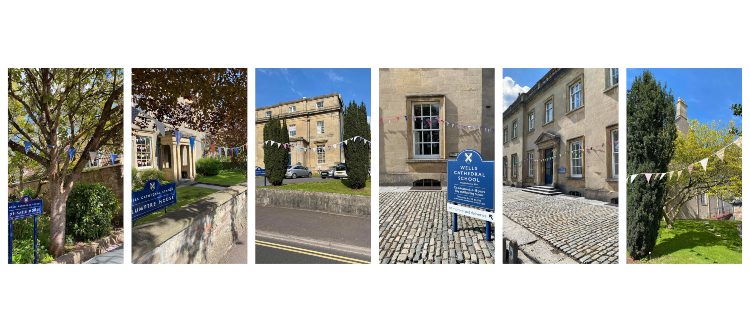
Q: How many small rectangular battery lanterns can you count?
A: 0